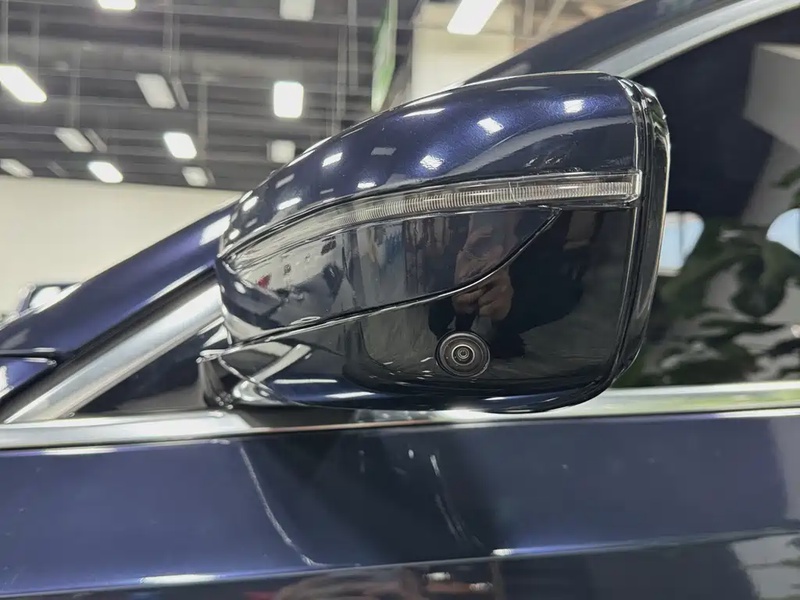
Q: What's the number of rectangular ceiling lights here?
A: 12